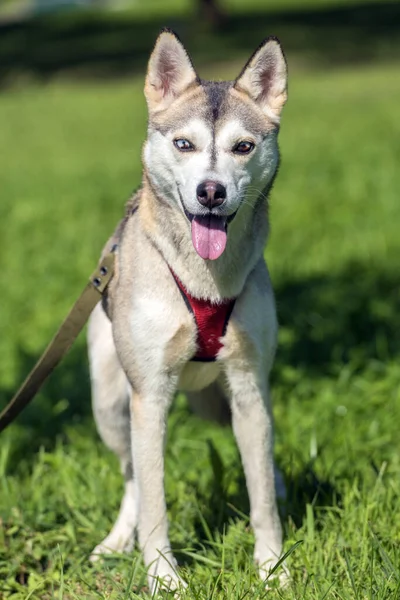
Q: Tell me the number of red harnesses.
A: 1